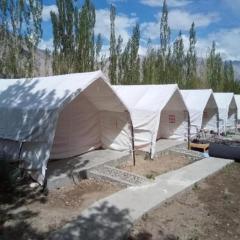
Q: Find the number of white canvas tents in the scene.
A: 5